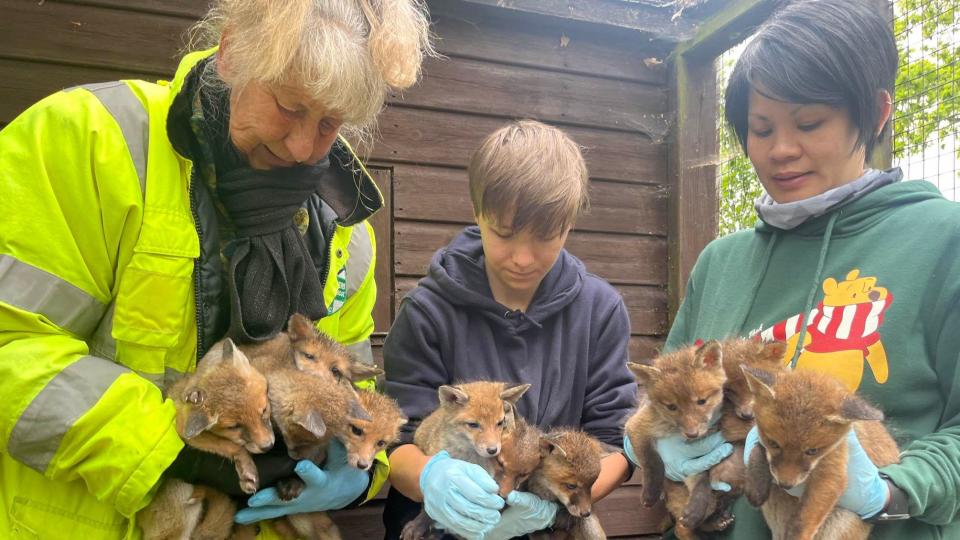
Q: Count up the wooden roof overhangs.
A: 1